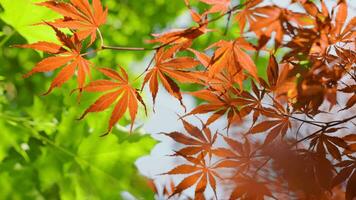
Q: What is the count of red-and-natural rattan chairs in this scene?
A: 0